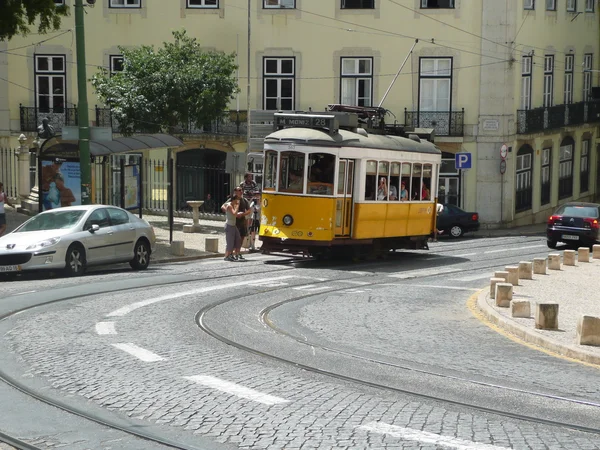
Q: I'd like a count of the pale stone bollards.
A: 15